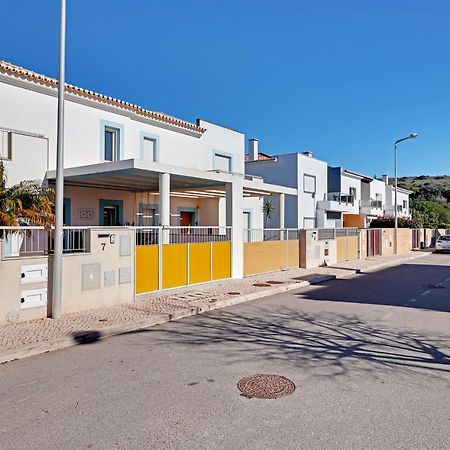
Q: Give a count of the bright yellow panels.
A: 4